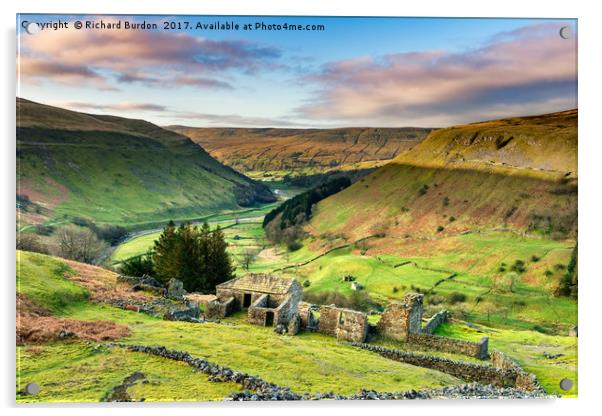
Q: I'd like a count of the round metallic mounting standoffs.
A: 4